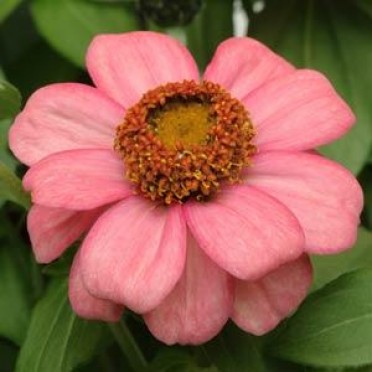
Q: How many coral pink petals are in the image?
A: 12